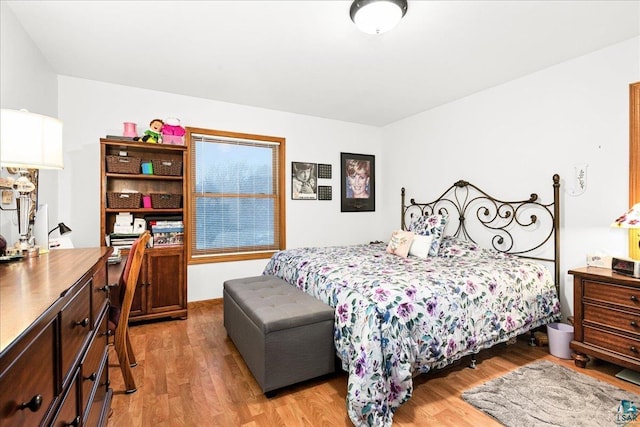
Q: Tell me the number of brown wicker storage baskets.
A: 4